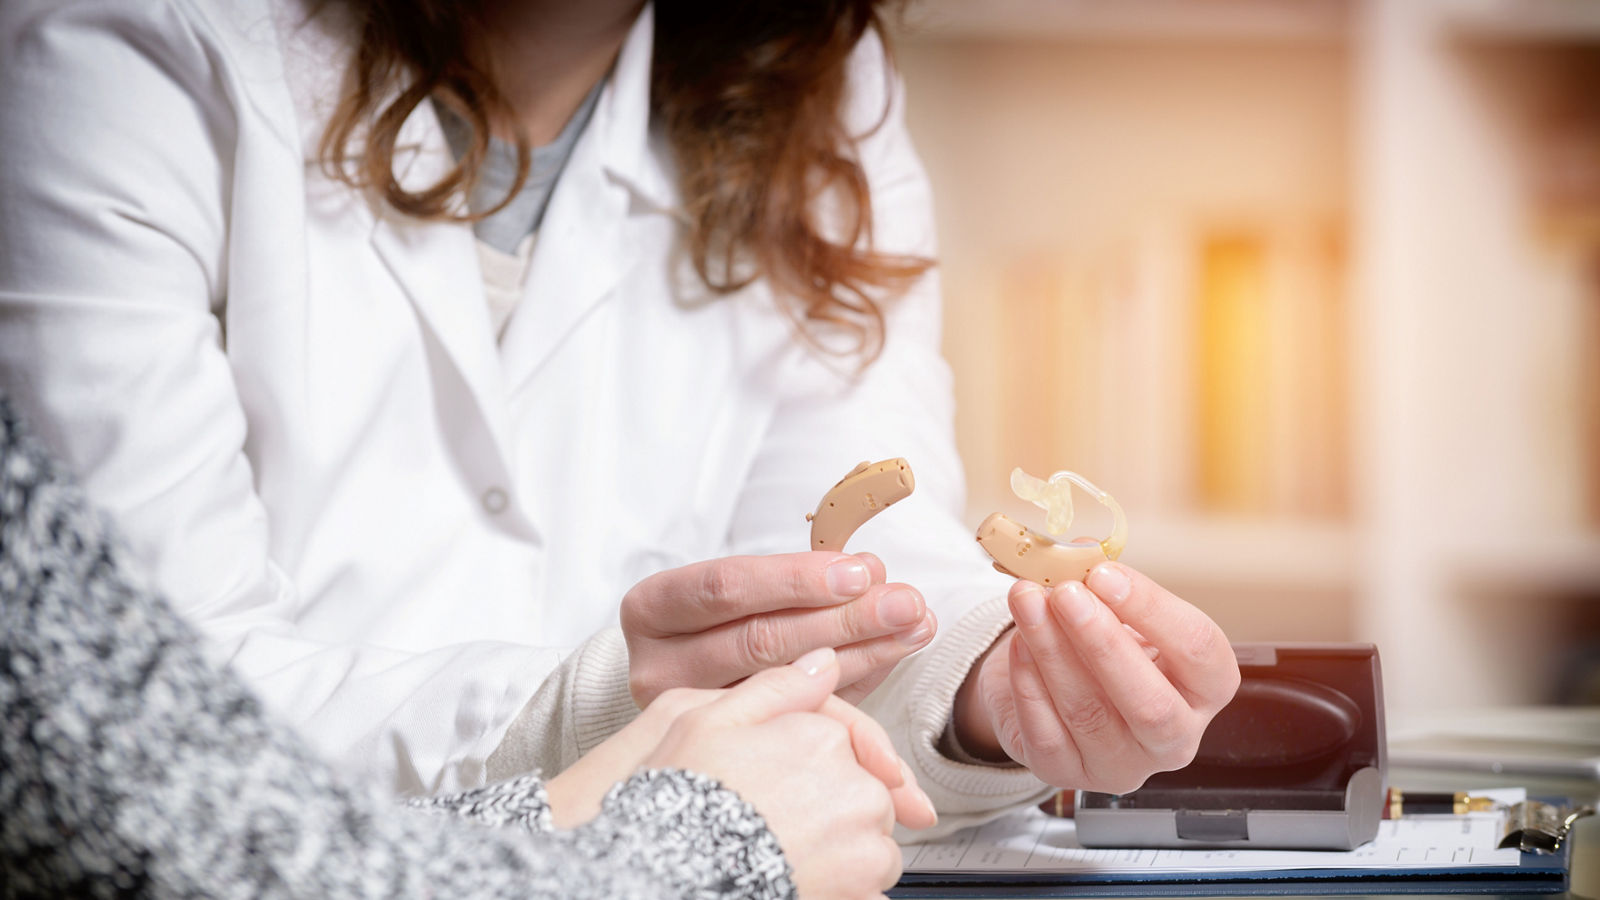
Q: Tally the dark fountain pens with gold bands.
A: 1